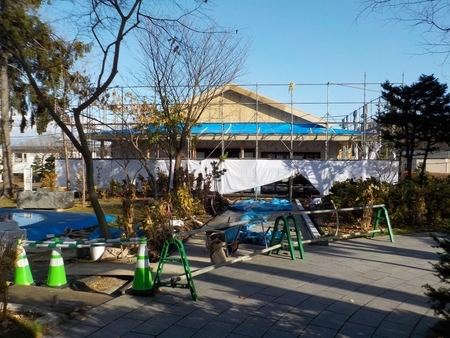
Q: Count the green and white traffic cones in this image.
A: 3